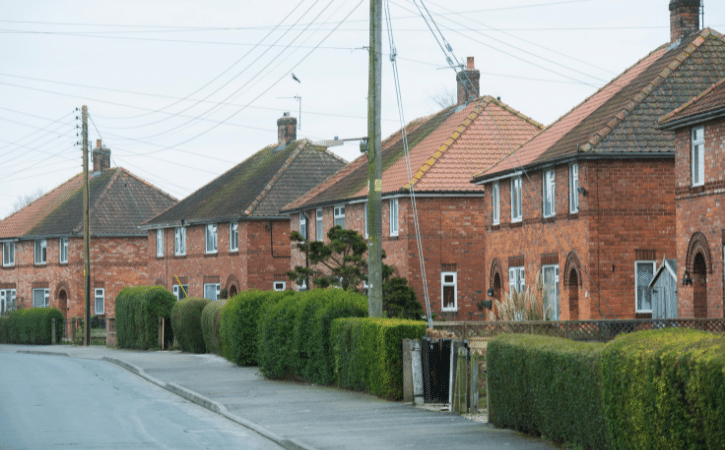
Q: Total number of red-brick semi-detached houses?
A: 5